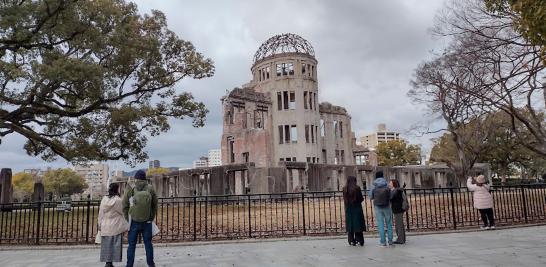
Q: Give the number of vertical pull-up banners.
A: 0